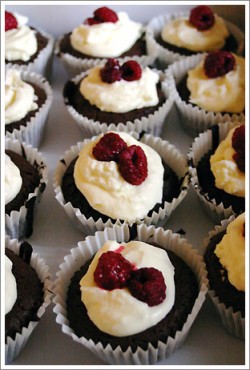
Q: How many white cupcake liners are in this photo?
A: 12